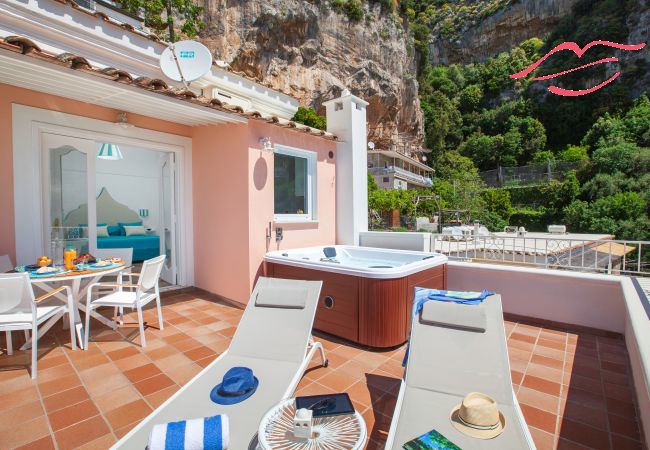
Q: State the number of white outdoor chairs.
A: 4